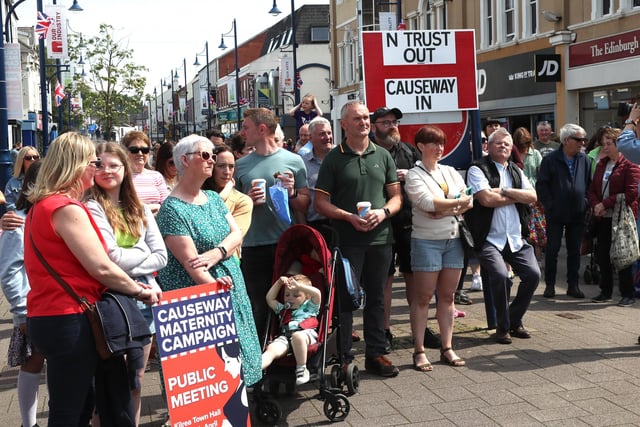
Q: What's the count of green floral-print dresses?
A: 1